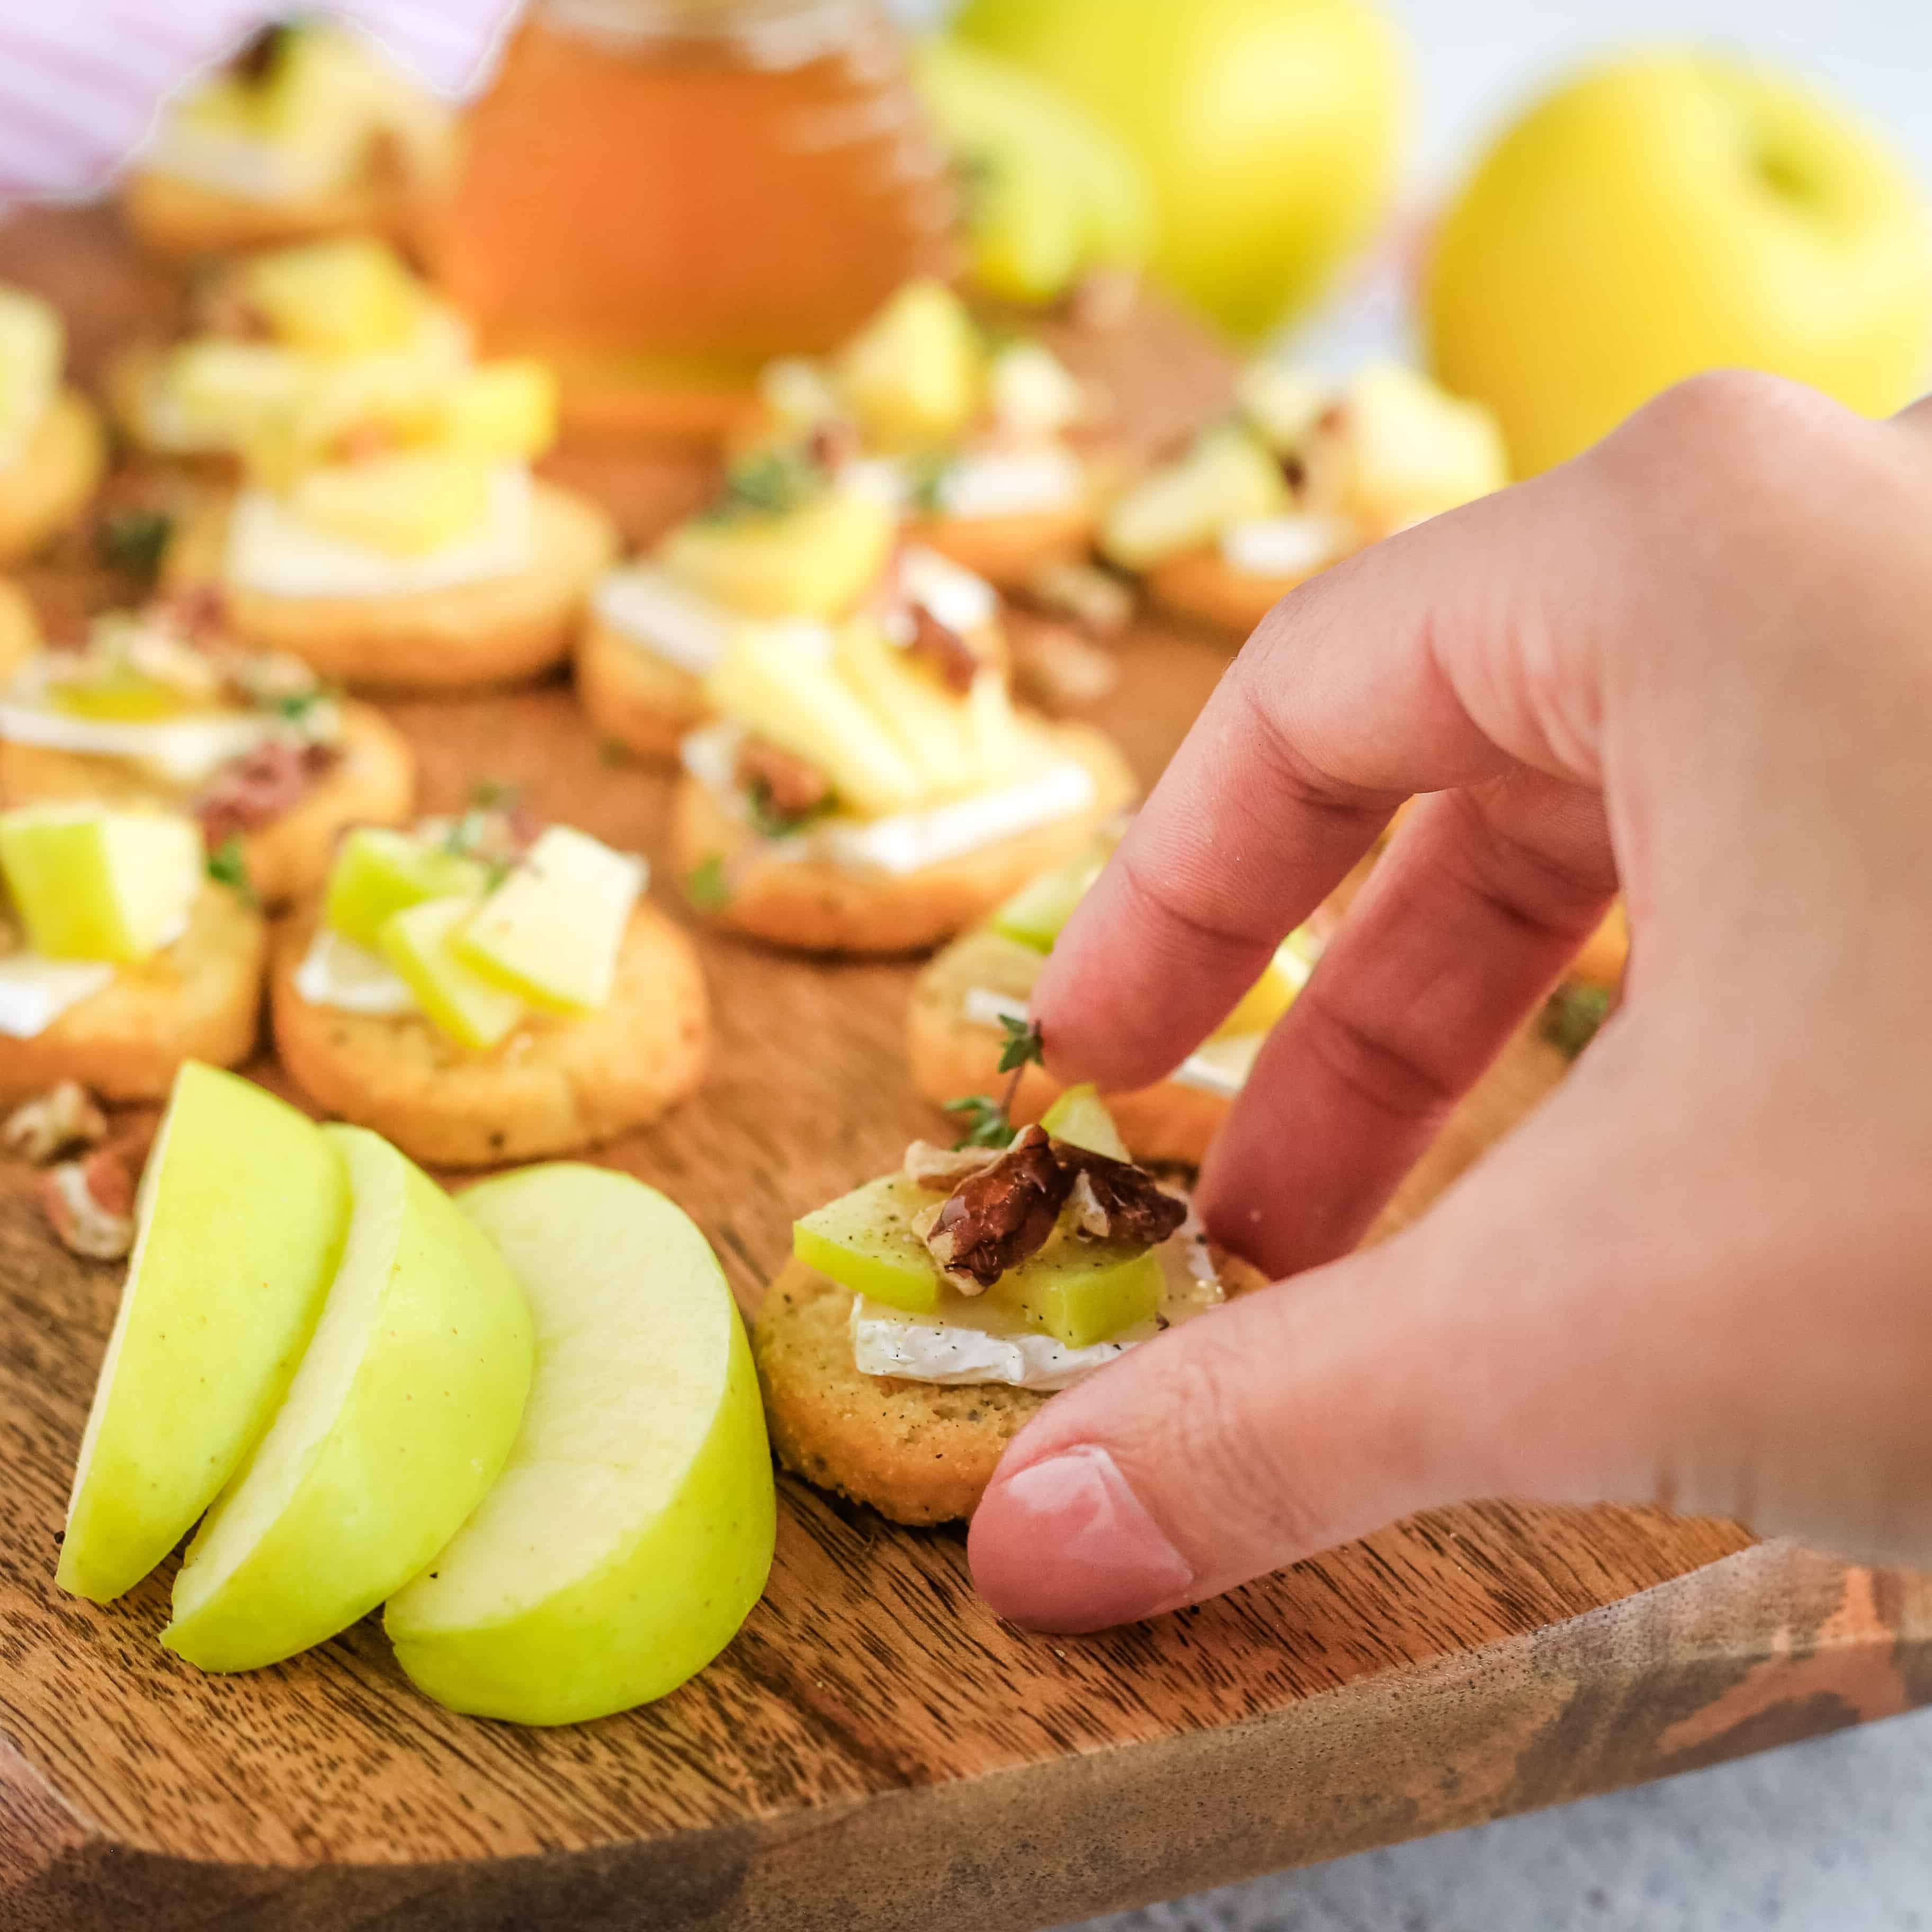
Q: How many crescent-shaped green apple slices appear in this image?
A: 3